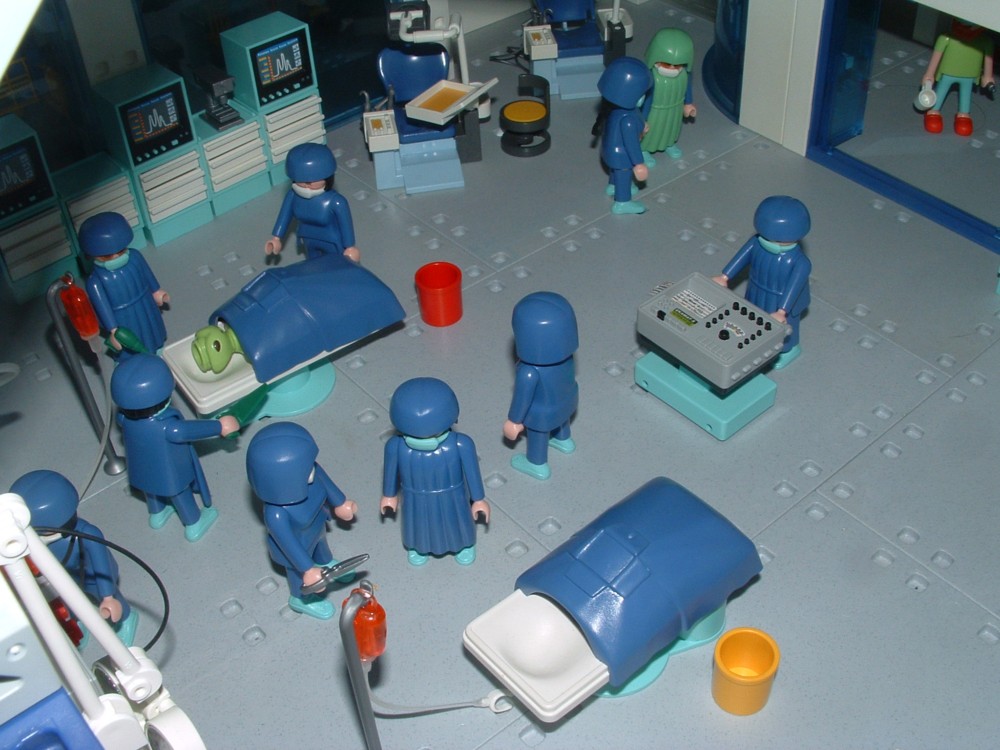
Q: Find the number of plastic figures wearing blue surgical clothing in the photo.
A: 9